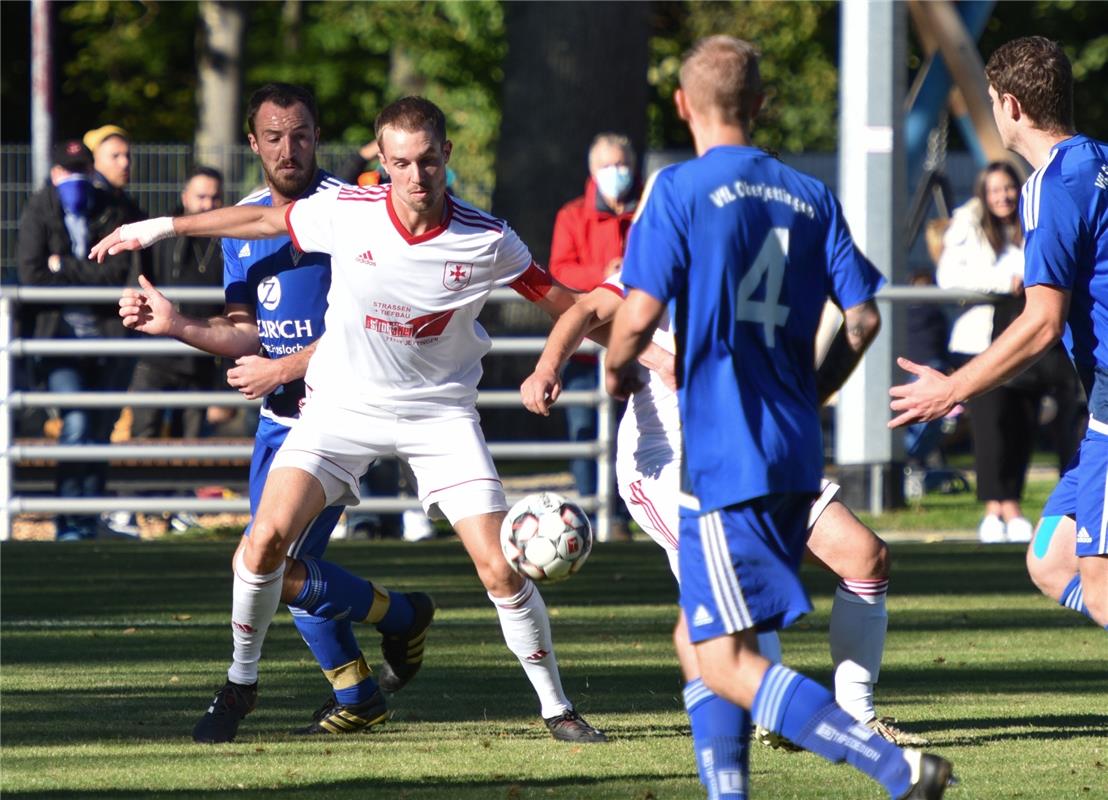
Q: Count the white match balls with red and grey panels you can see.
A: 1